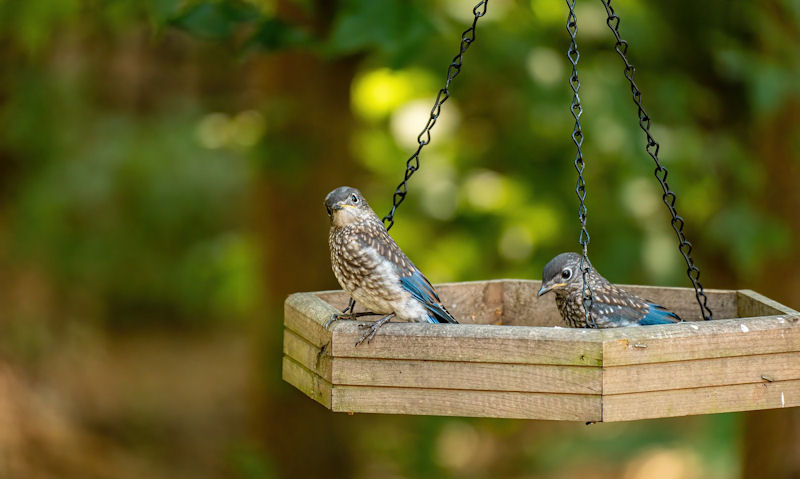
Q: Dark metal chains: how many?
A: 3